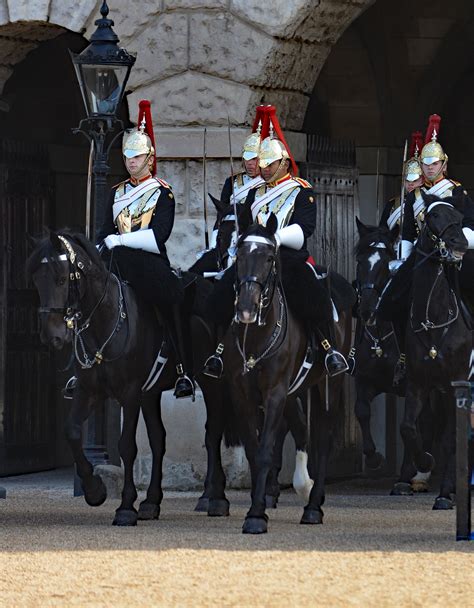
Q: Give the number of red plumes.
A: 5